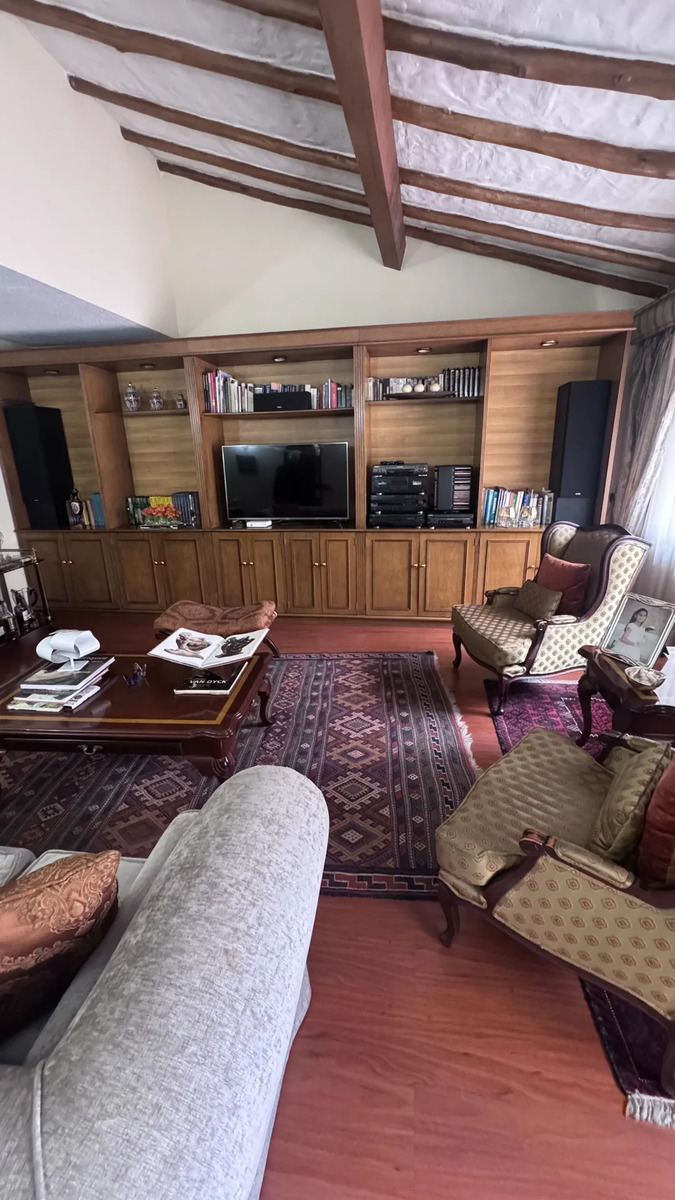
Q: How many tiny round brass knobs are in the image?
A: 11